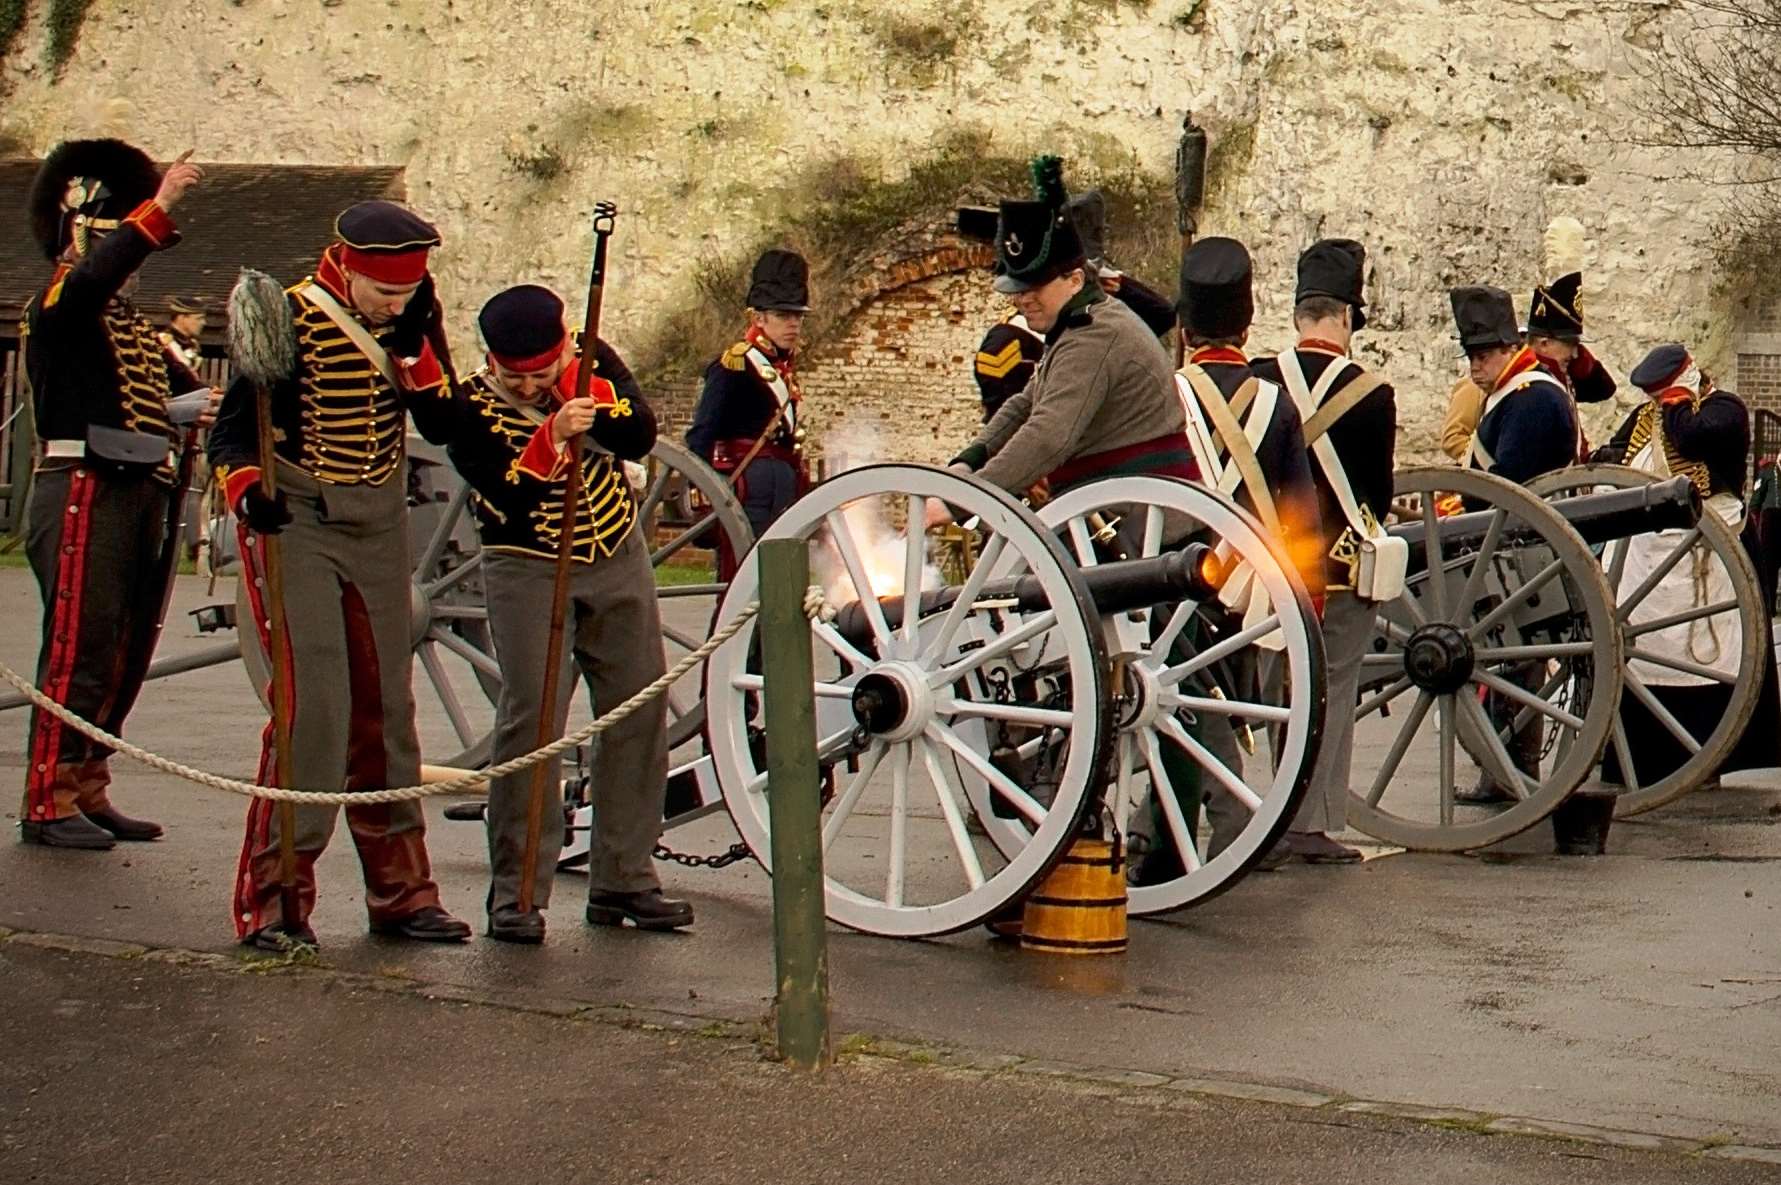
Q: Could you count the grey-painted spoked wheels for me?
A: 4